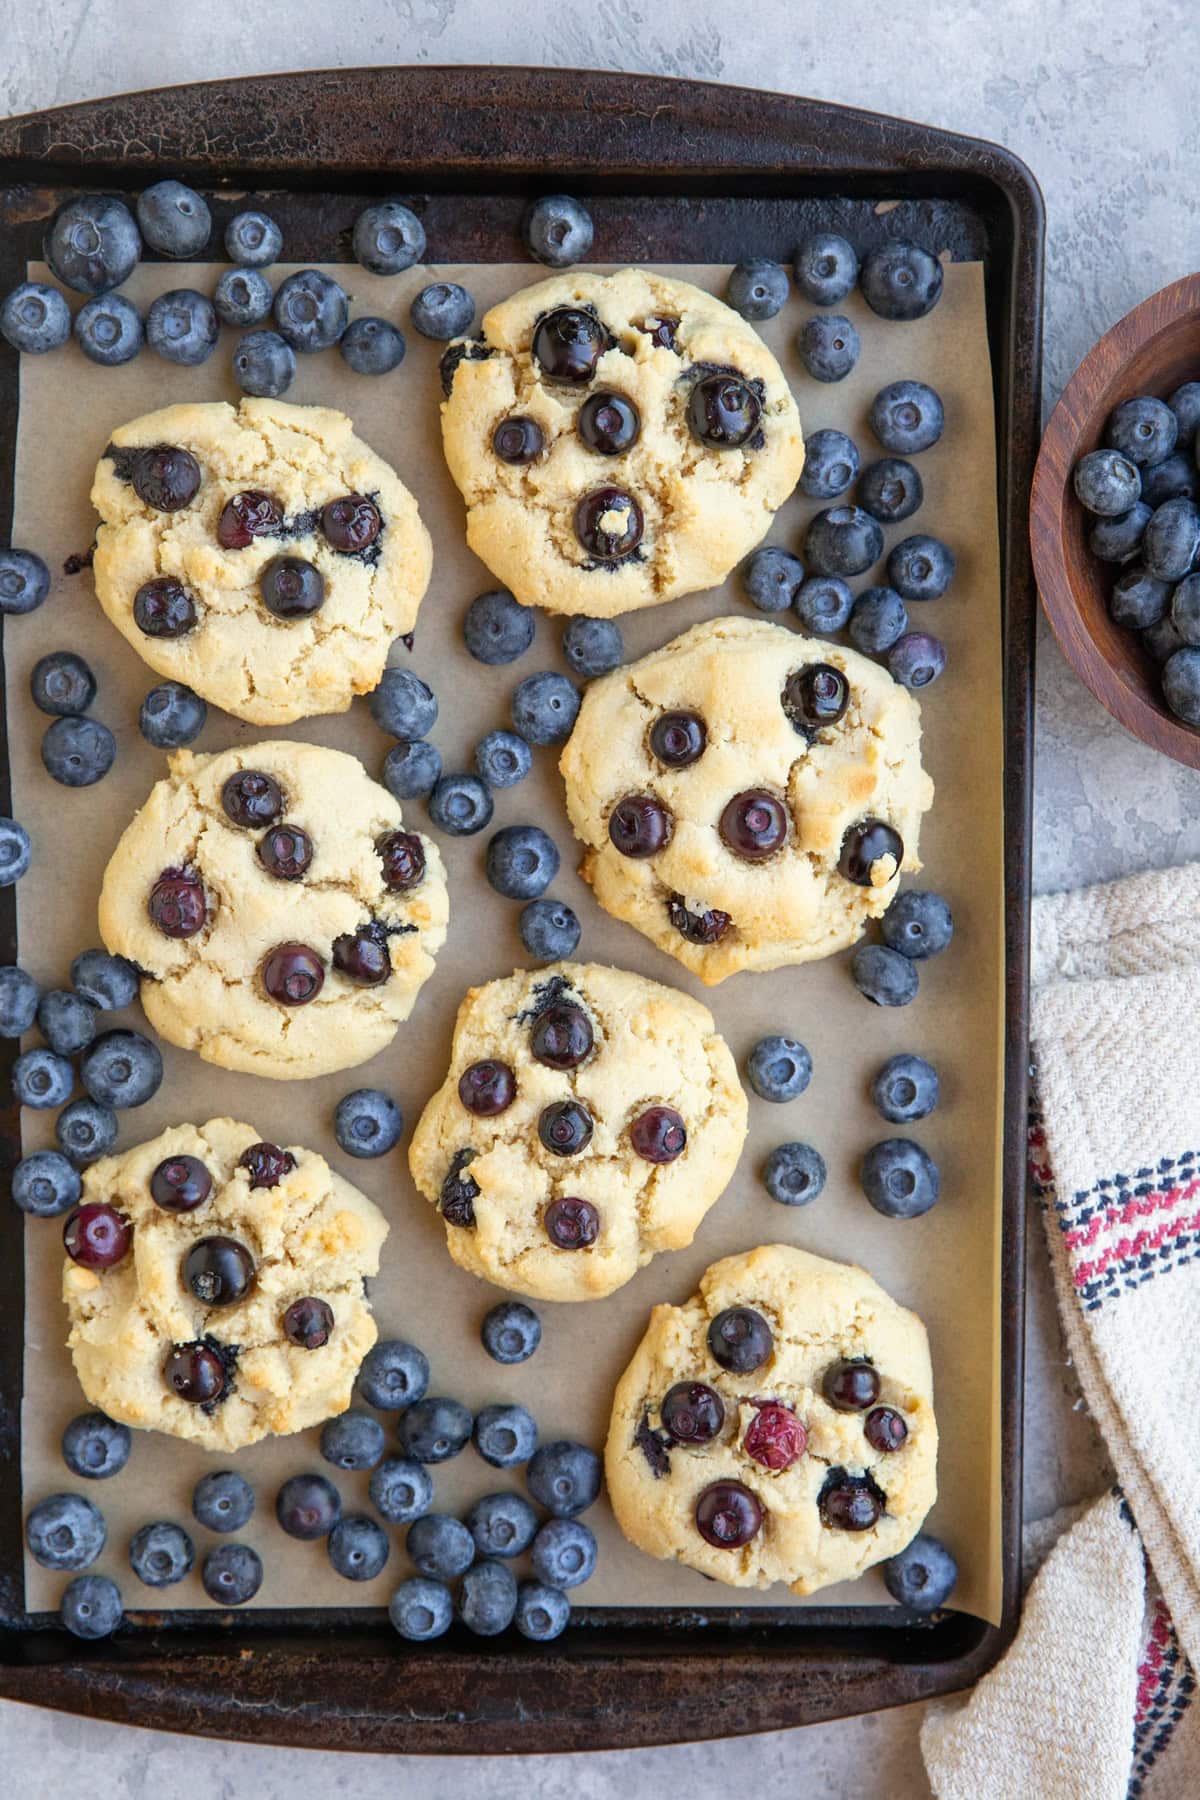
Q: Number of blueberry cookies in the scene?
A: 7